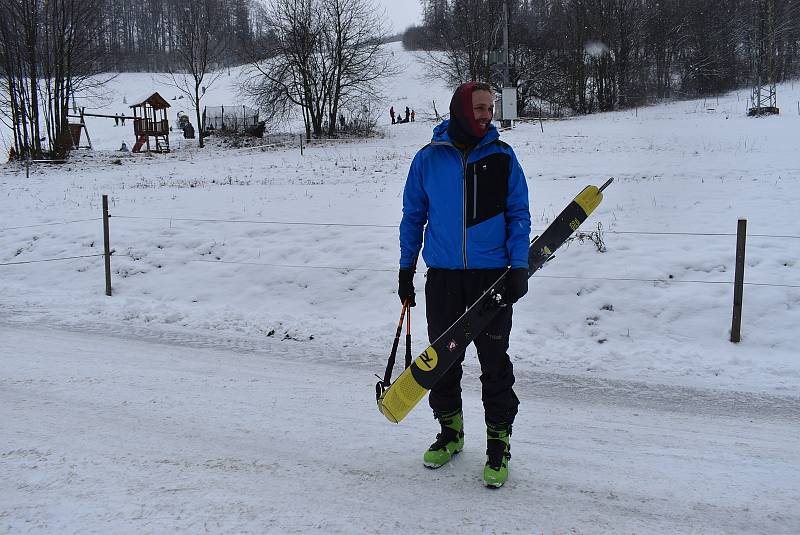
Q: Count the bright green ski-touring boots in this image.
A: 2